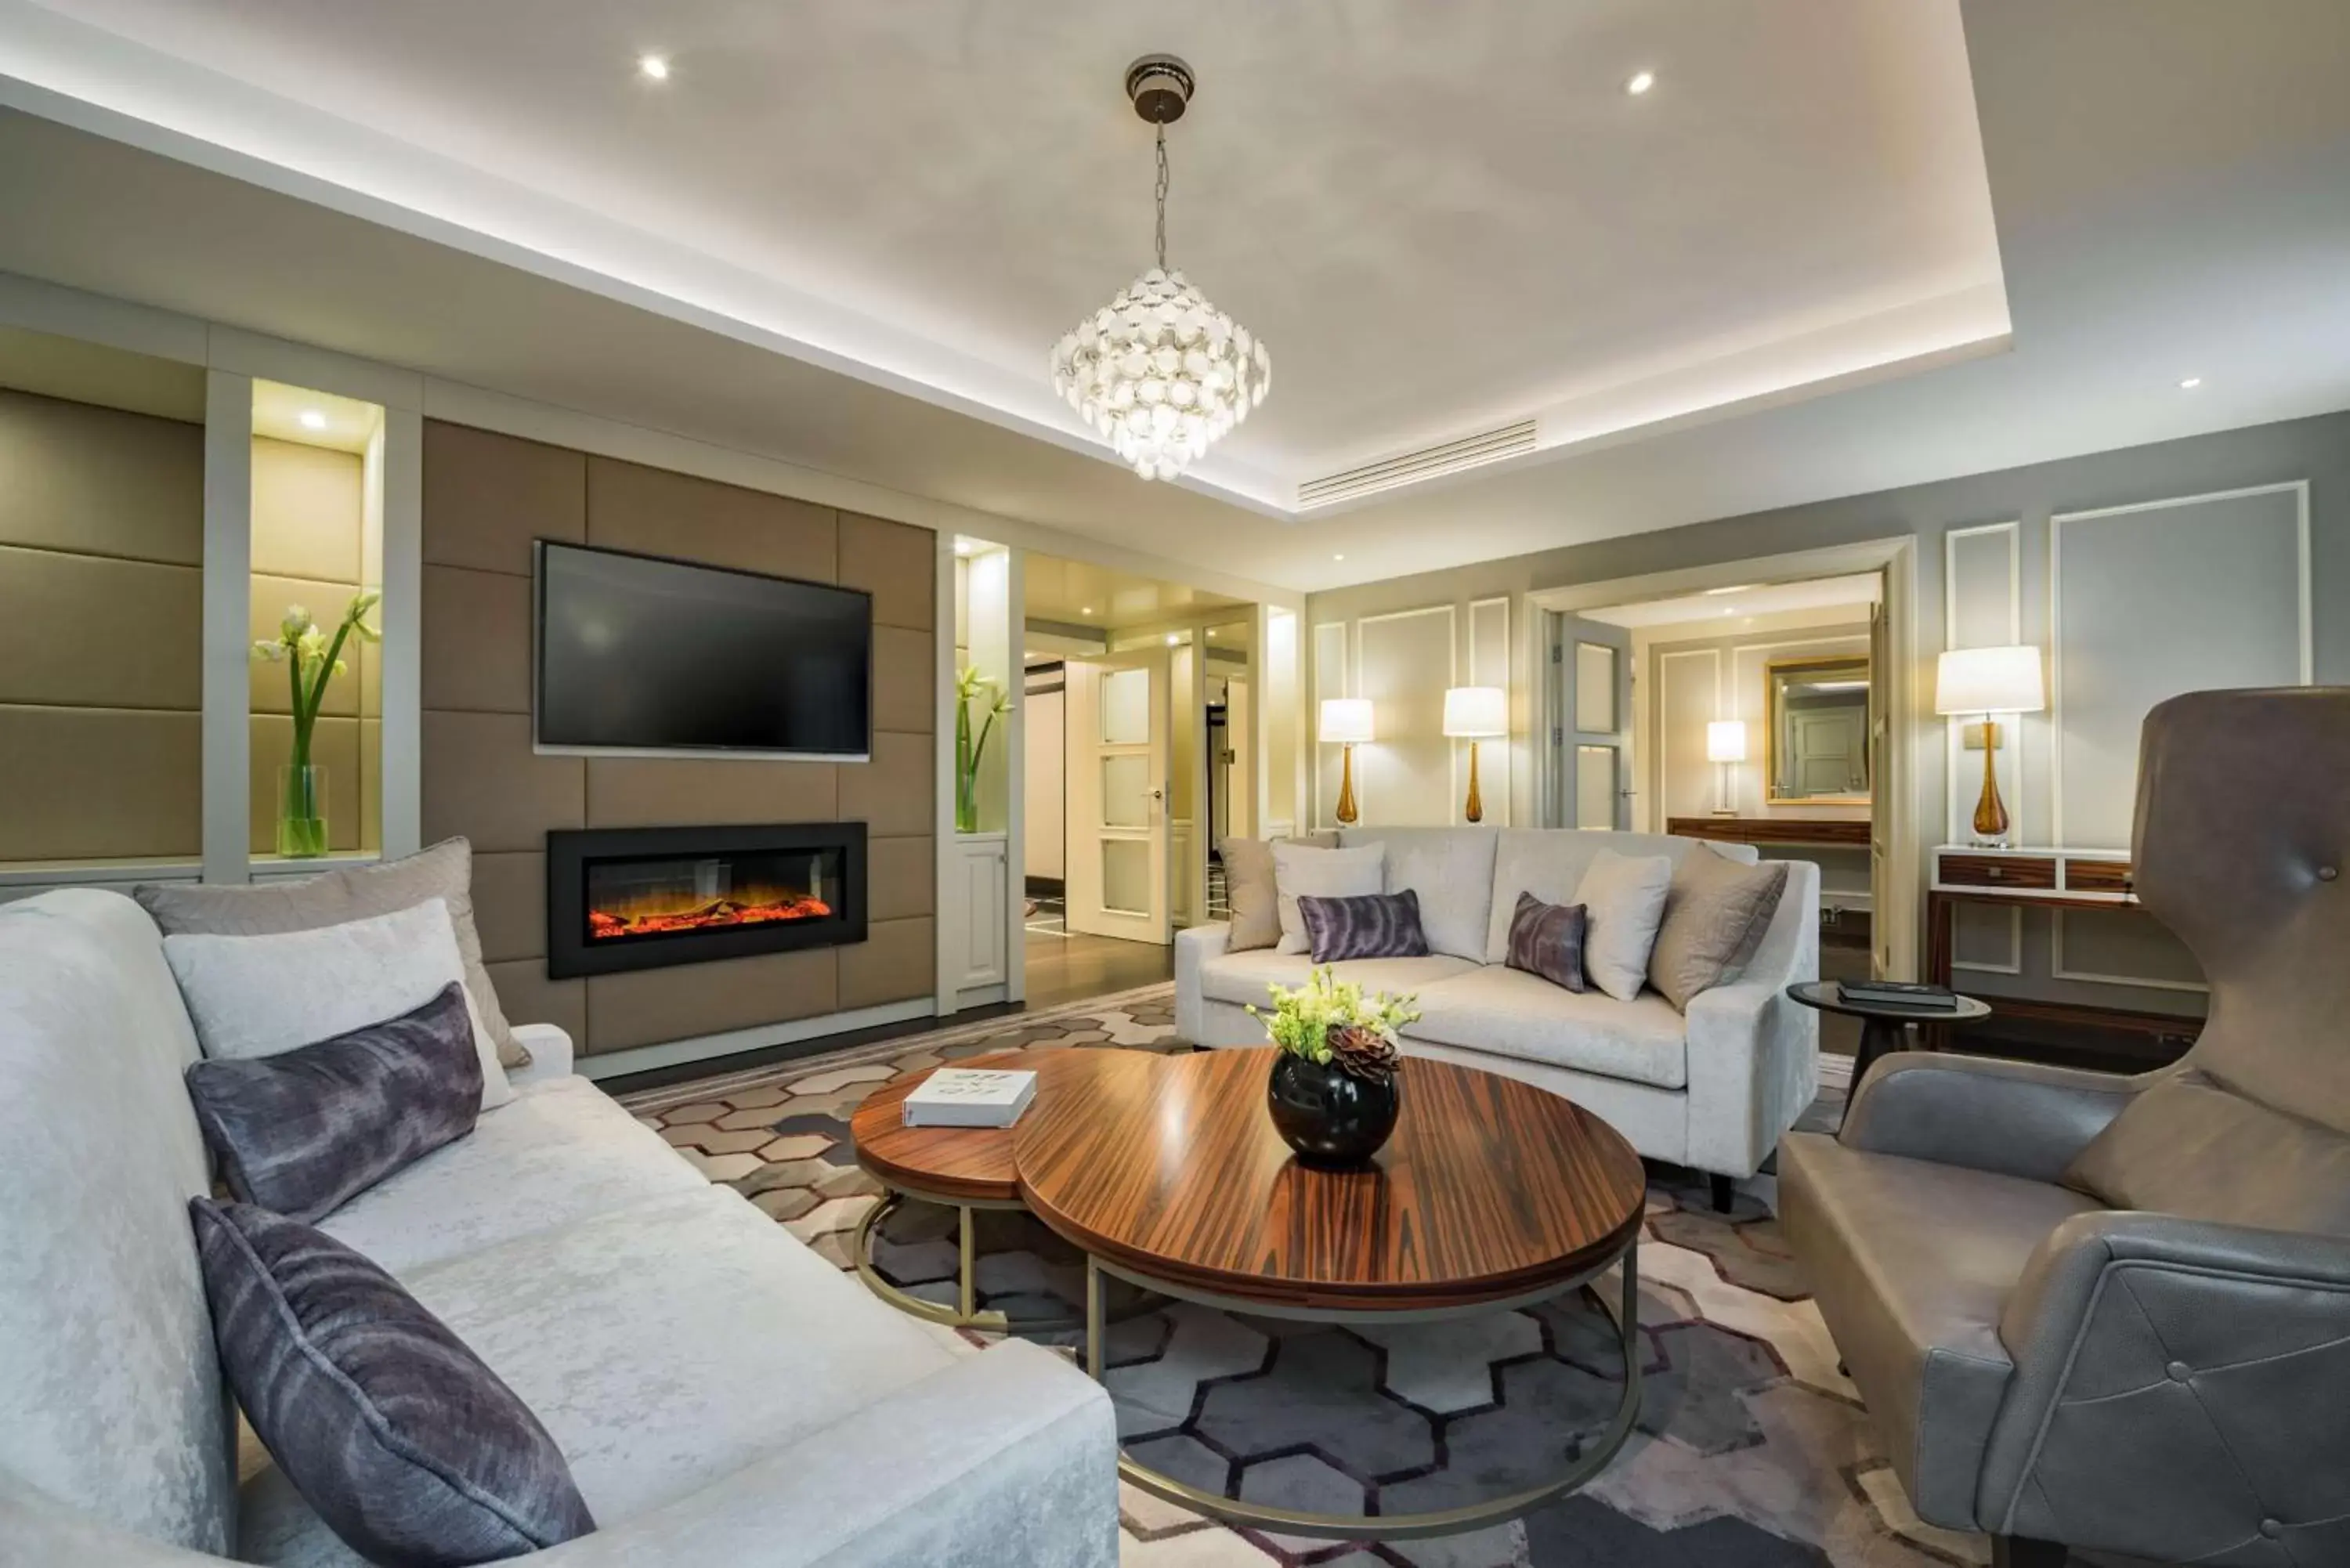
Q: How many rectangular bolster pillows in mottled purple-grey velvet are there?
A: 4